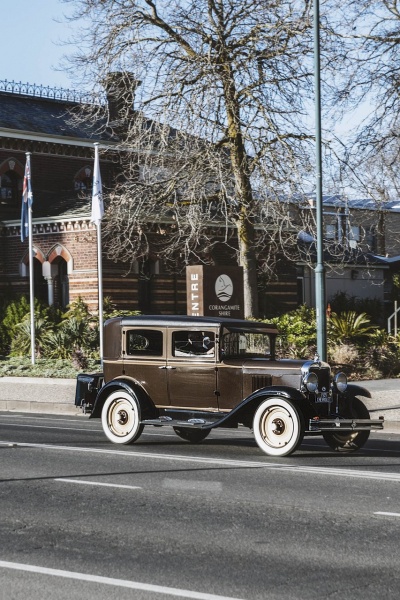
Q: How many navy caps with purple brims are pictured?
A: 0